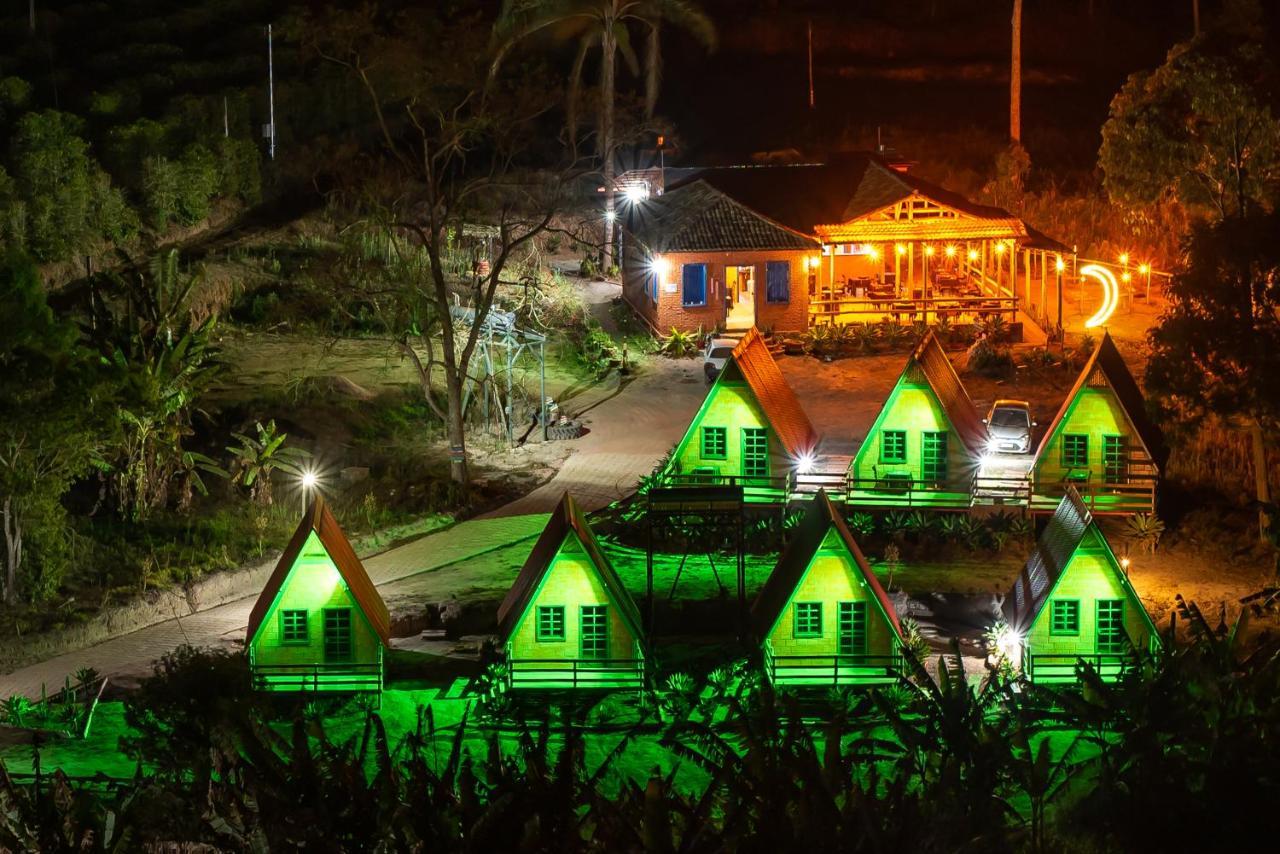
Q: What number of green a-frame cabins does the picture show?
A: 7